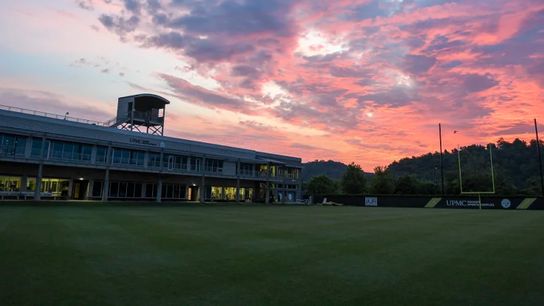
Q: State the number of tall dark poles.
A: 2